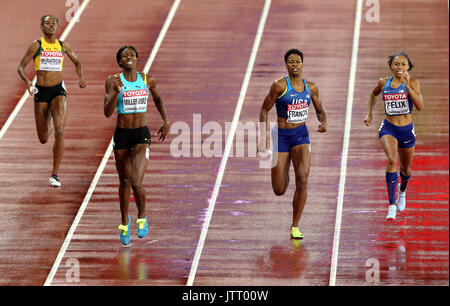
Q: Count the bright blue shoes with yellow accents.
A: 2